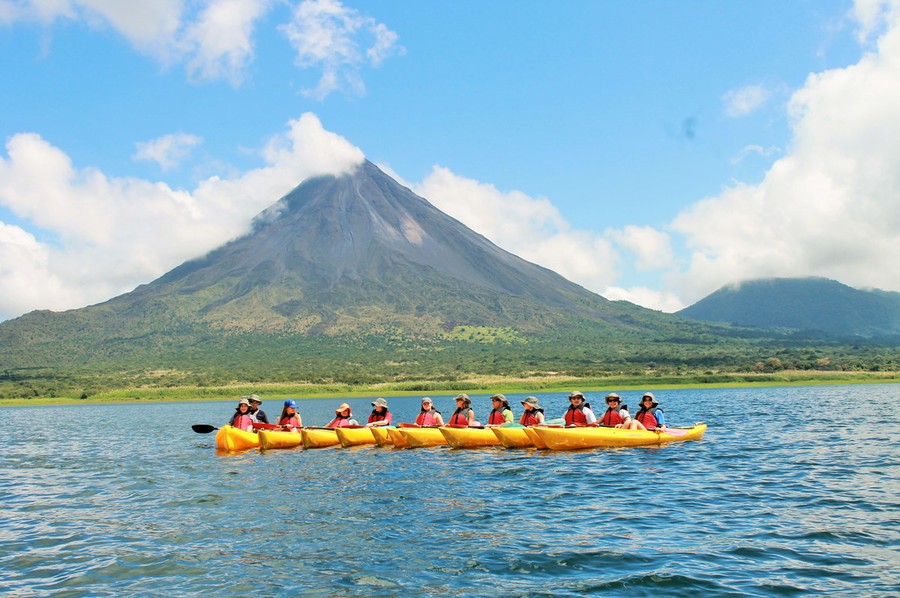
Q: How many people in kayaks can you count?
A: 12